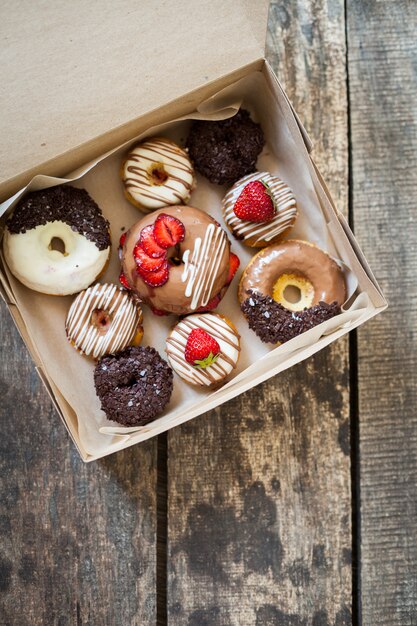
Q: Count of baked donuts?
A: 9